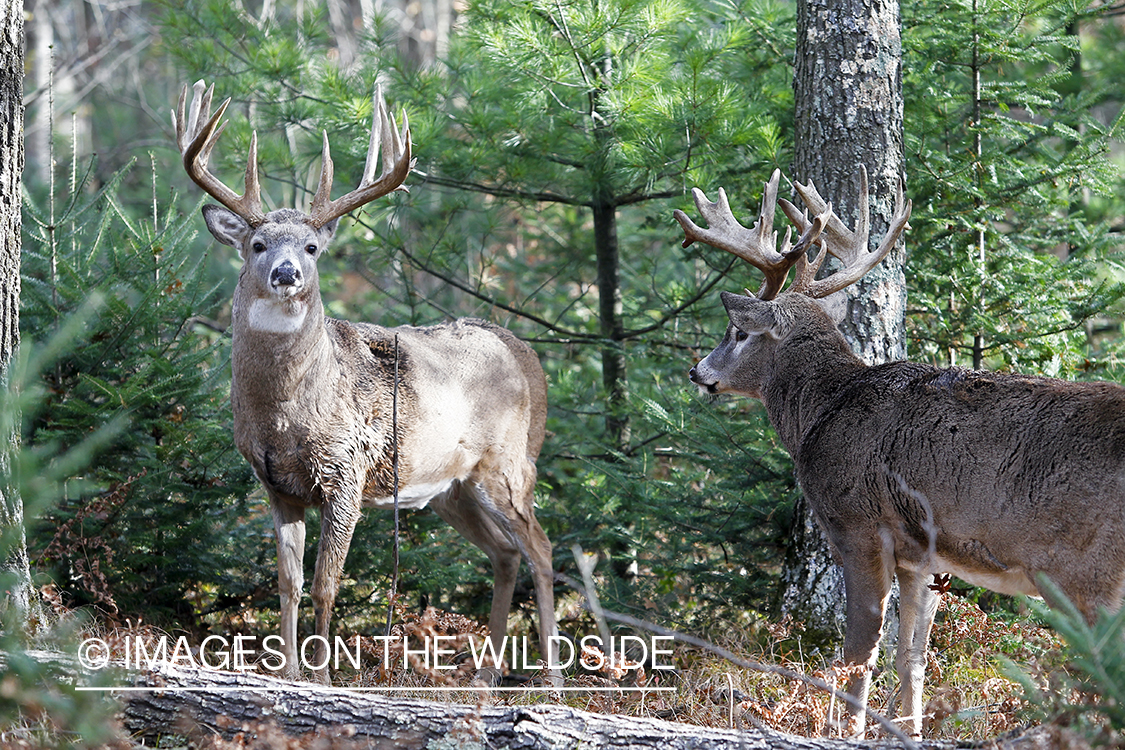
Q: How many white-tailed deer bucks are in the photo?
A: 2